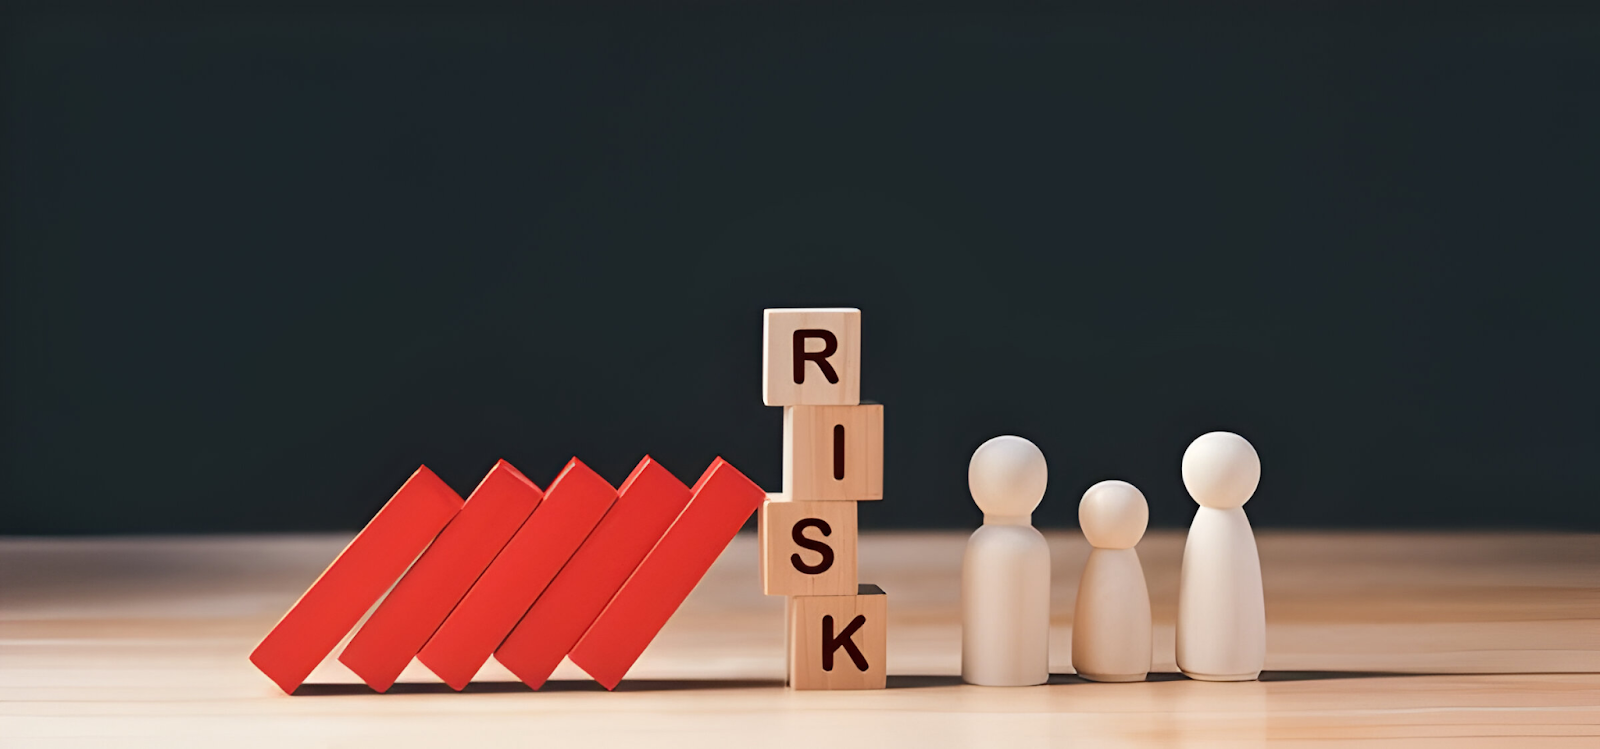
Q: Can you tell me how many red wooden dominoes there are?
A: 5